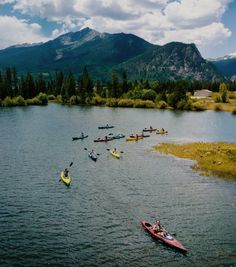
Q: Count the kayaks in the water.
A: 12